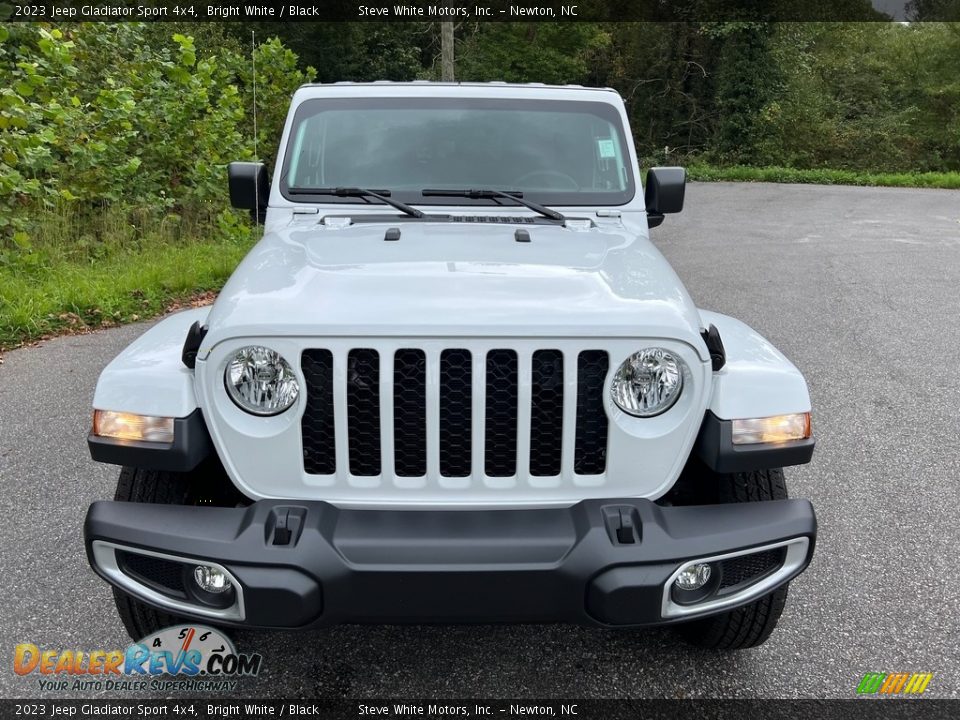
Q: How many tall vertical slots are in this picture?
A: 7